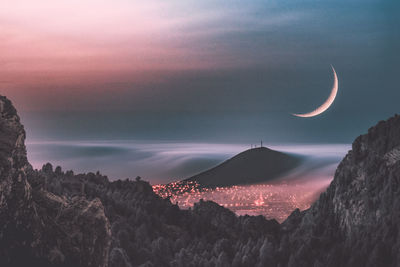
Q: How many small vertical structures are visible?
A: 3